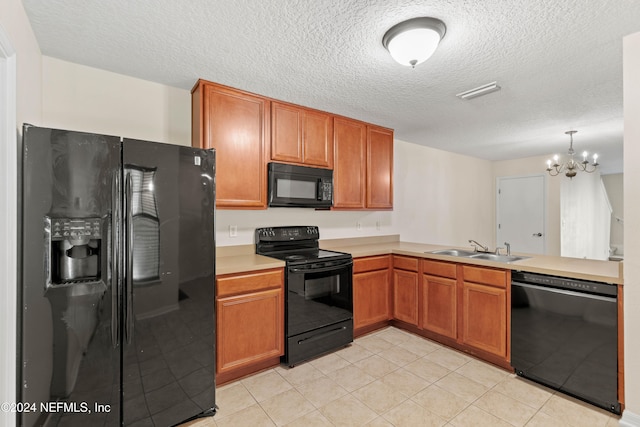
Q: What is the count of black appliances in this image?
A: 4